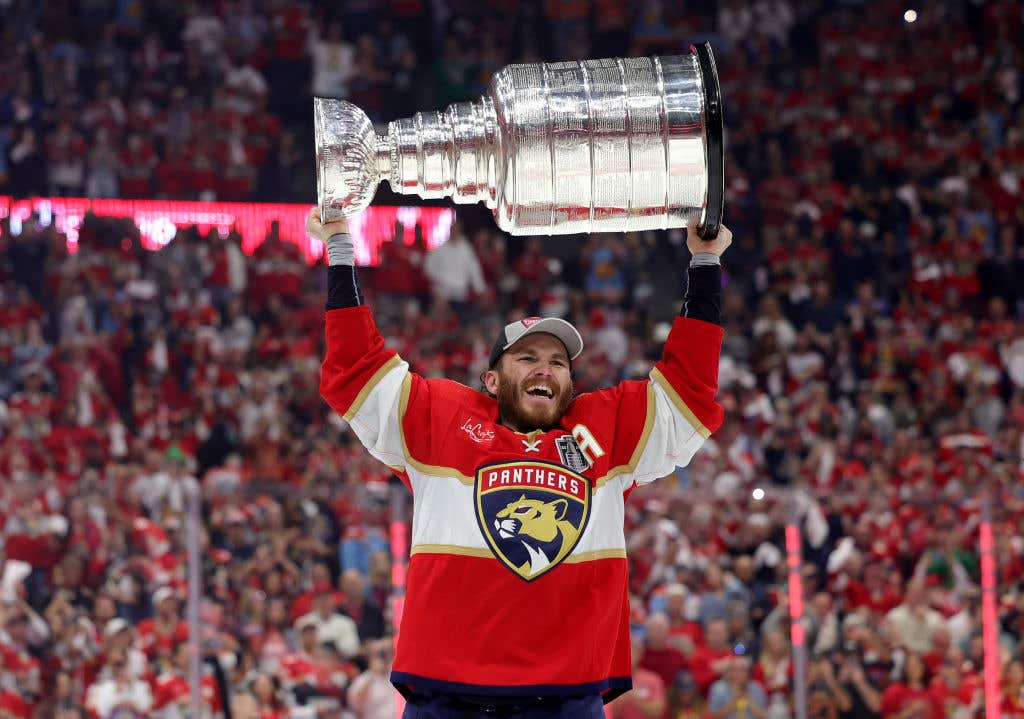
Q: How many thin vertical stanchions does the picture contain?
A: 4